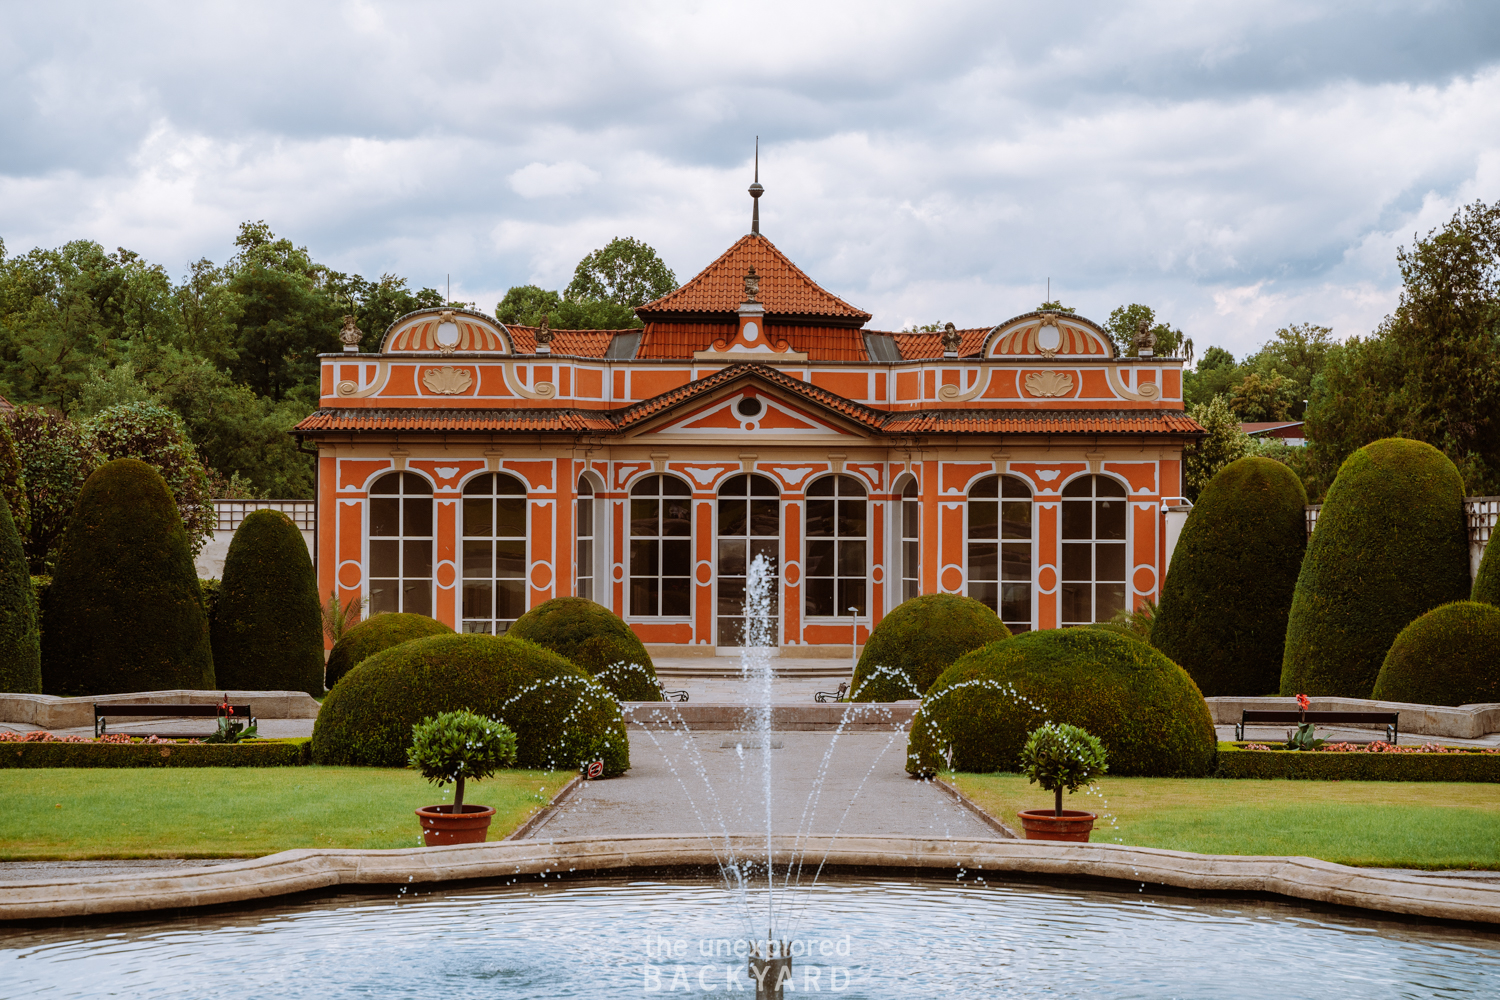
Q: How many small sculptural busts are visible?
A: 4